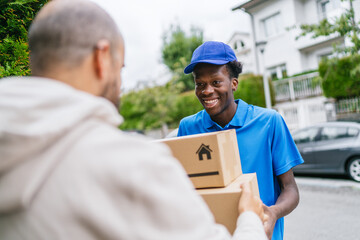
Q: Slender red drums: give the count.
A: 0